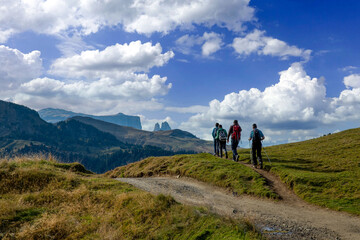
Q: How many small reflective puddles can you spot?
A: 1